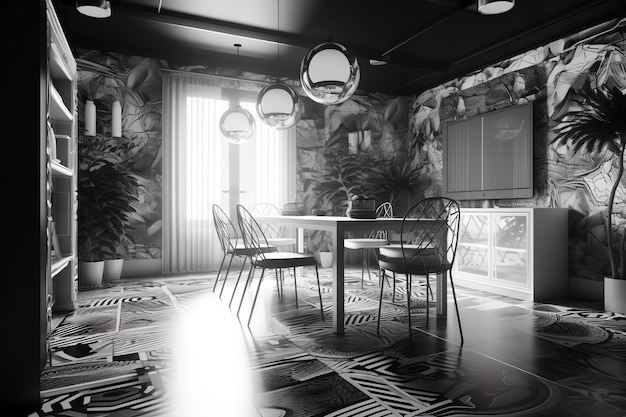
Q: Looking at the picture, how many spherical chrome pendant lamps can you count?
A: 3